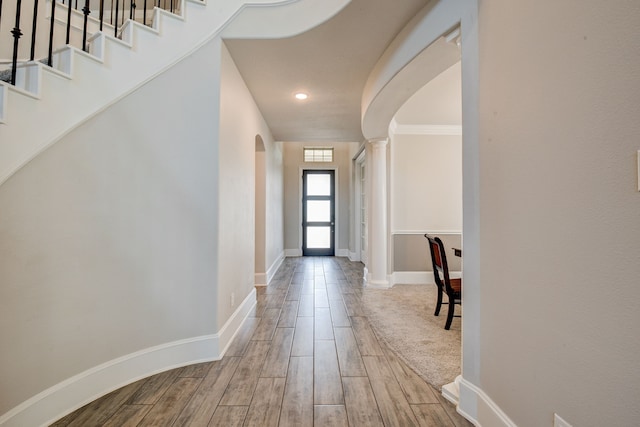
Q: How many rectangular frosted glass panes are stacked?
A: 3